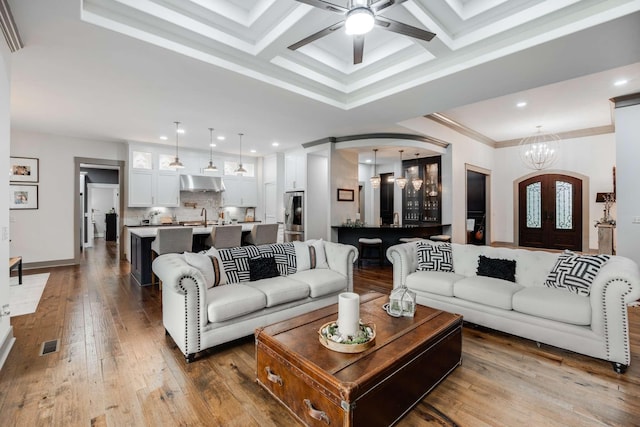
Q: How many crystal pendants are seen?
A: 3